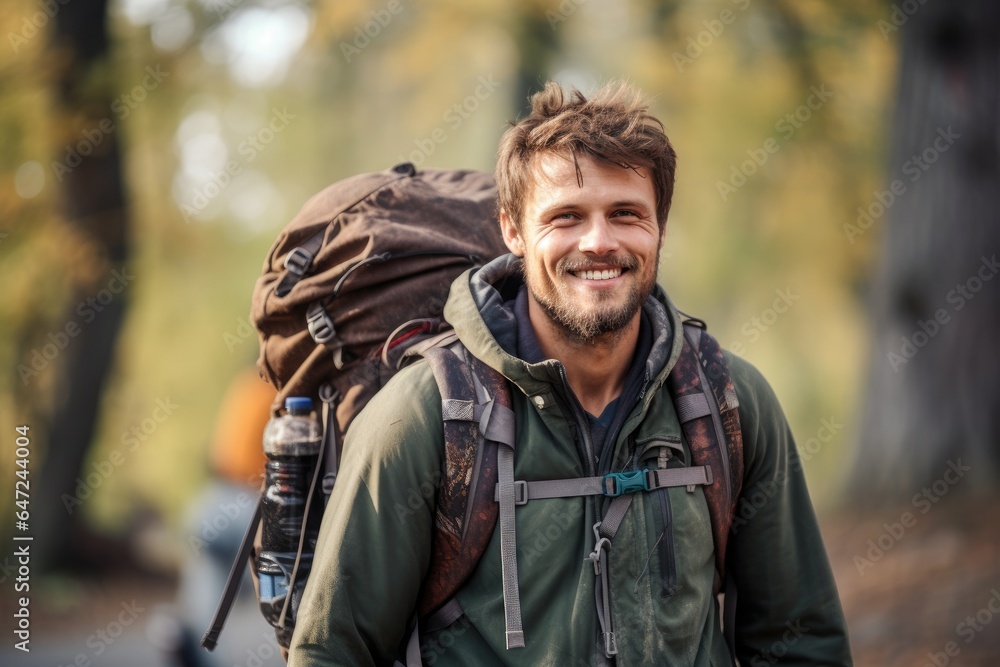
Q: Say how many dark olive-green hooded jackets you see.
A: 1